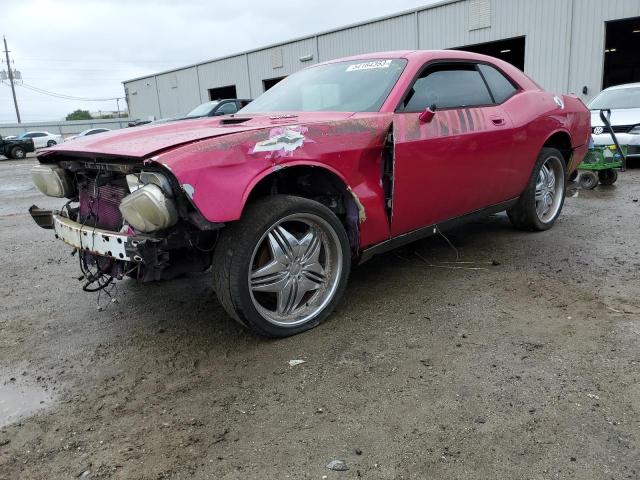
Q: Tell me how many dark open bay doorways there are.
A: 4